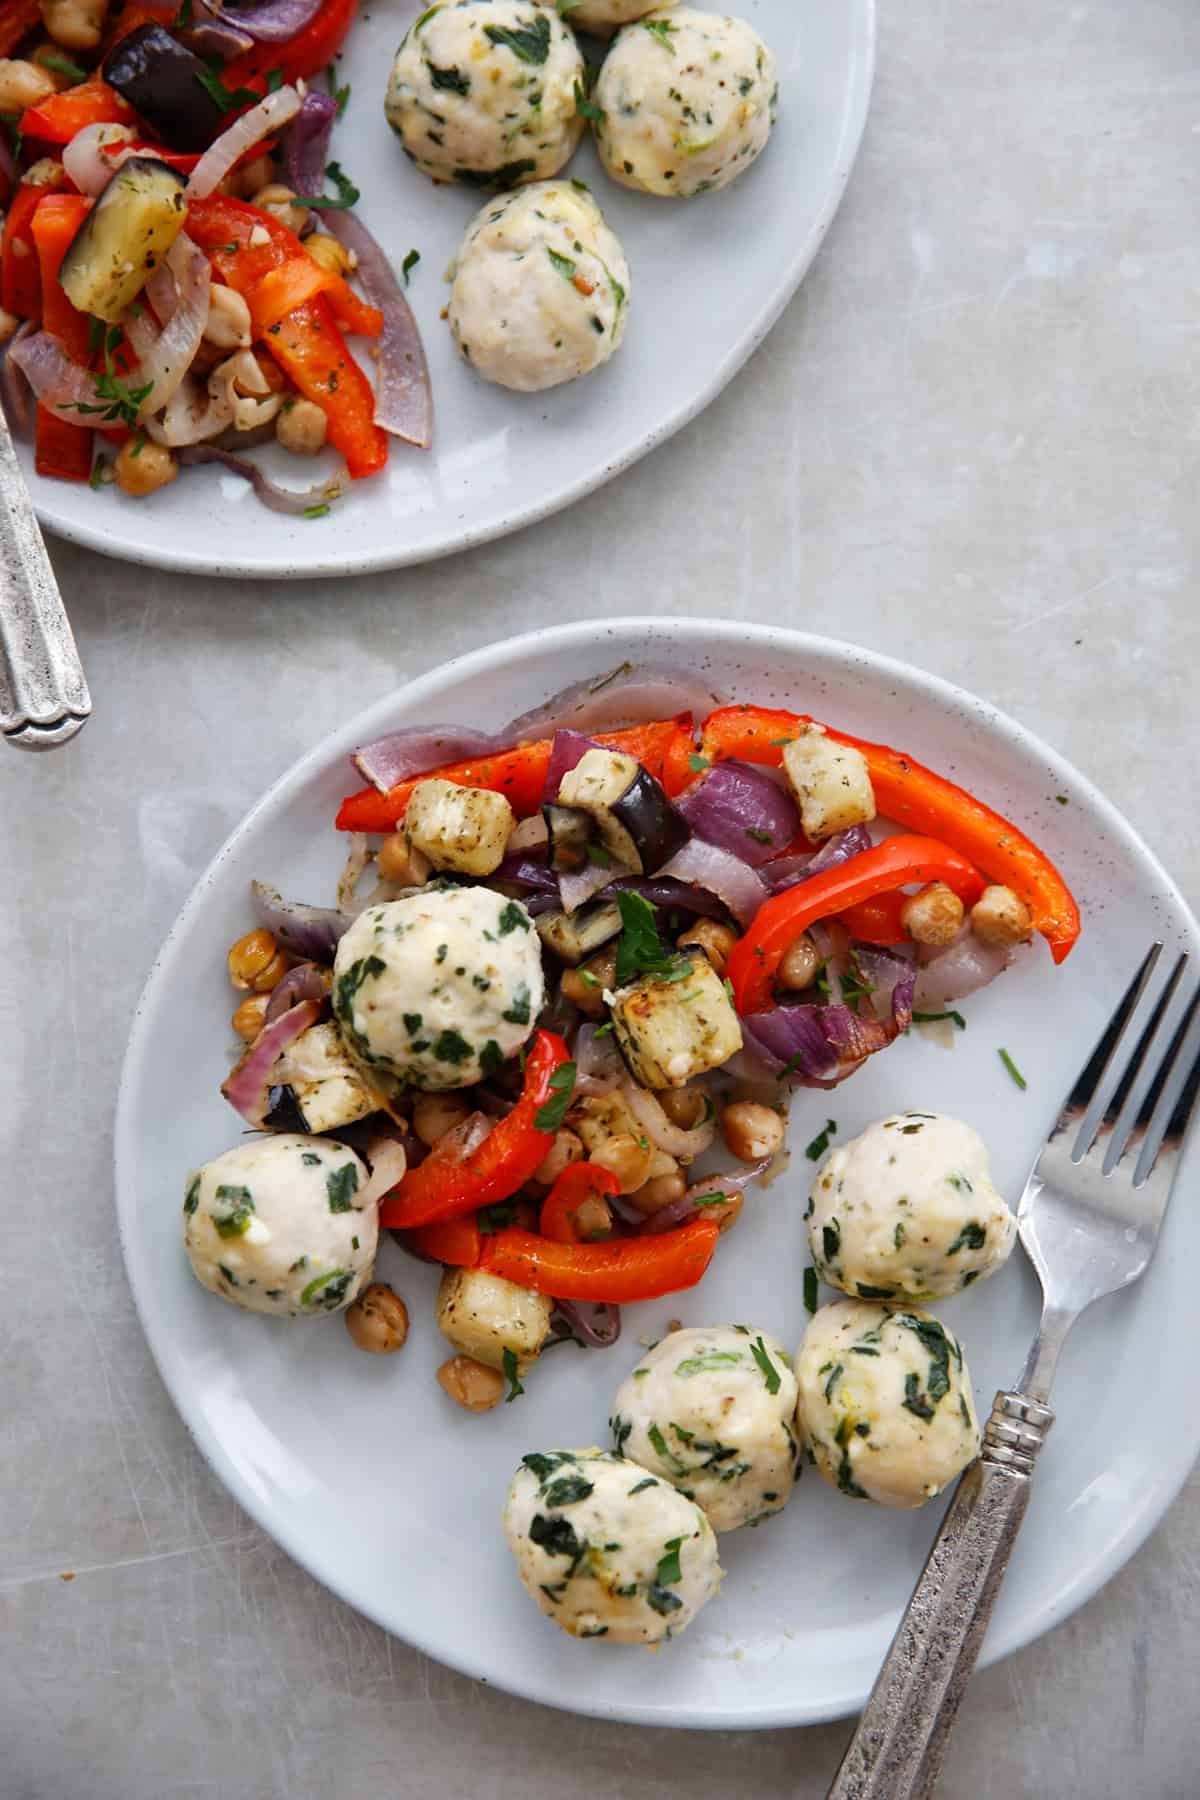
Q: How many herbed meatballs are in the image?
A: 10